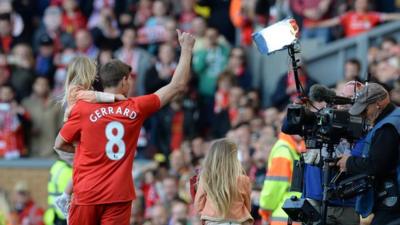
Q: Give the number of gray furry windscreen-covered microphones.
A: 1